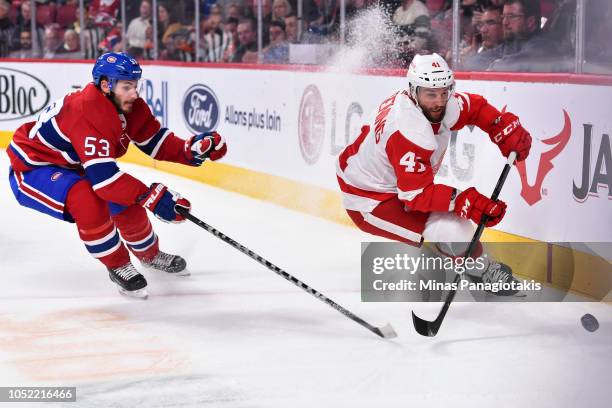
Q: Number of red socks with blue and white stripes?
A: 2